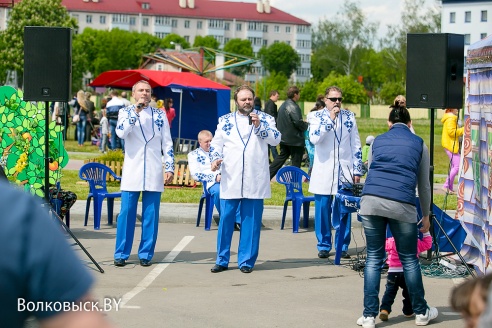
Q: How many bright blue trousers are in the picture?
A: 4